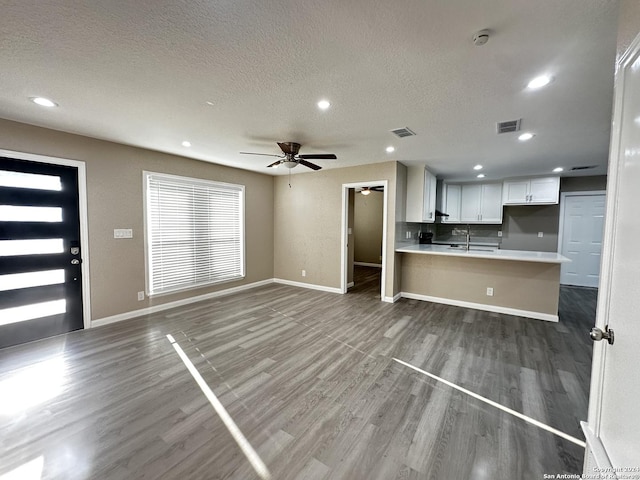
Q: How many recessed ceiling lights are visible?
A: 9